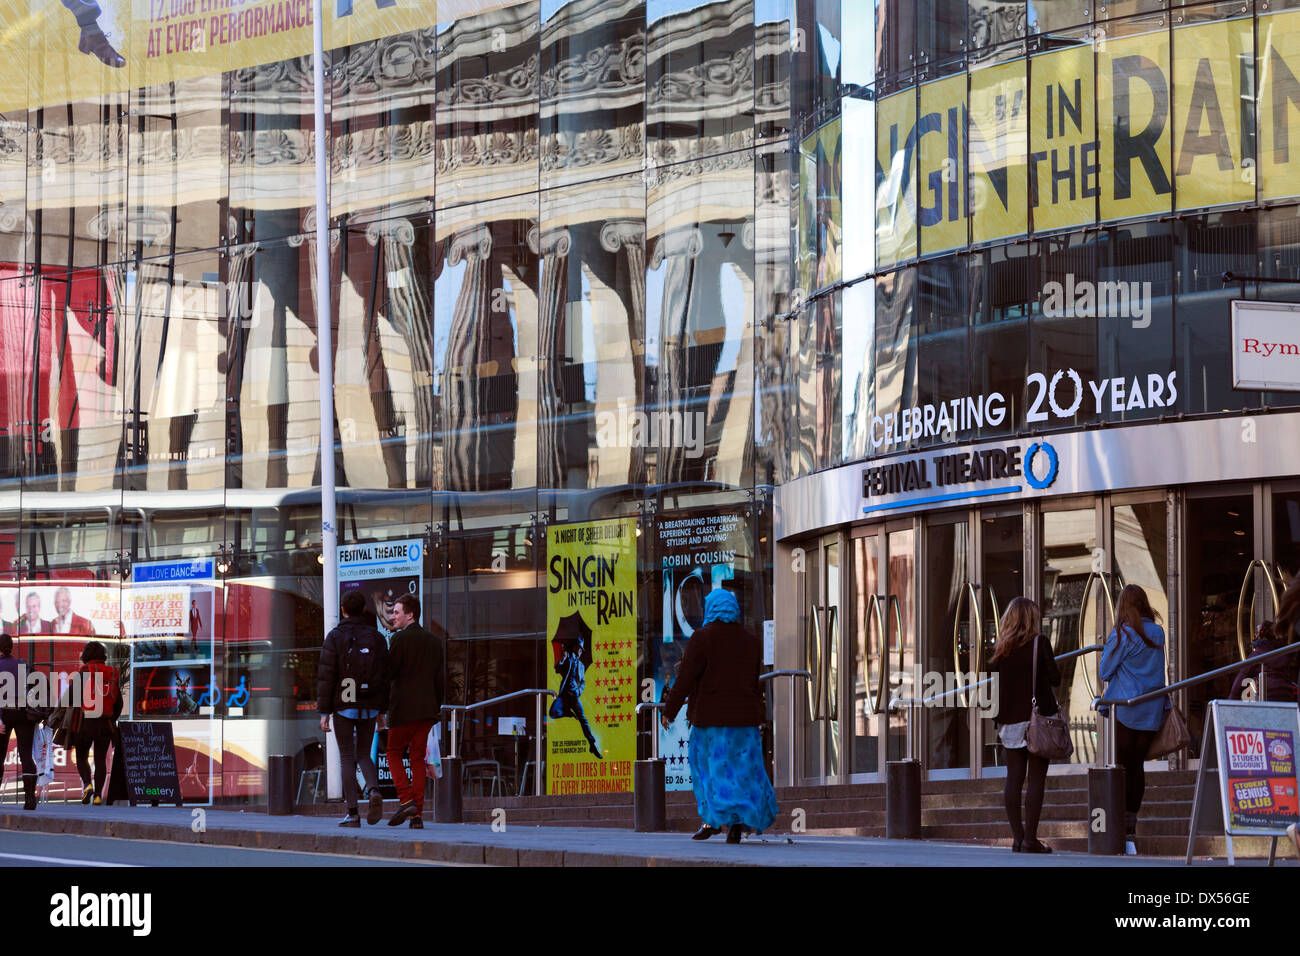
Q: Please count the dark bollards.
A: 5